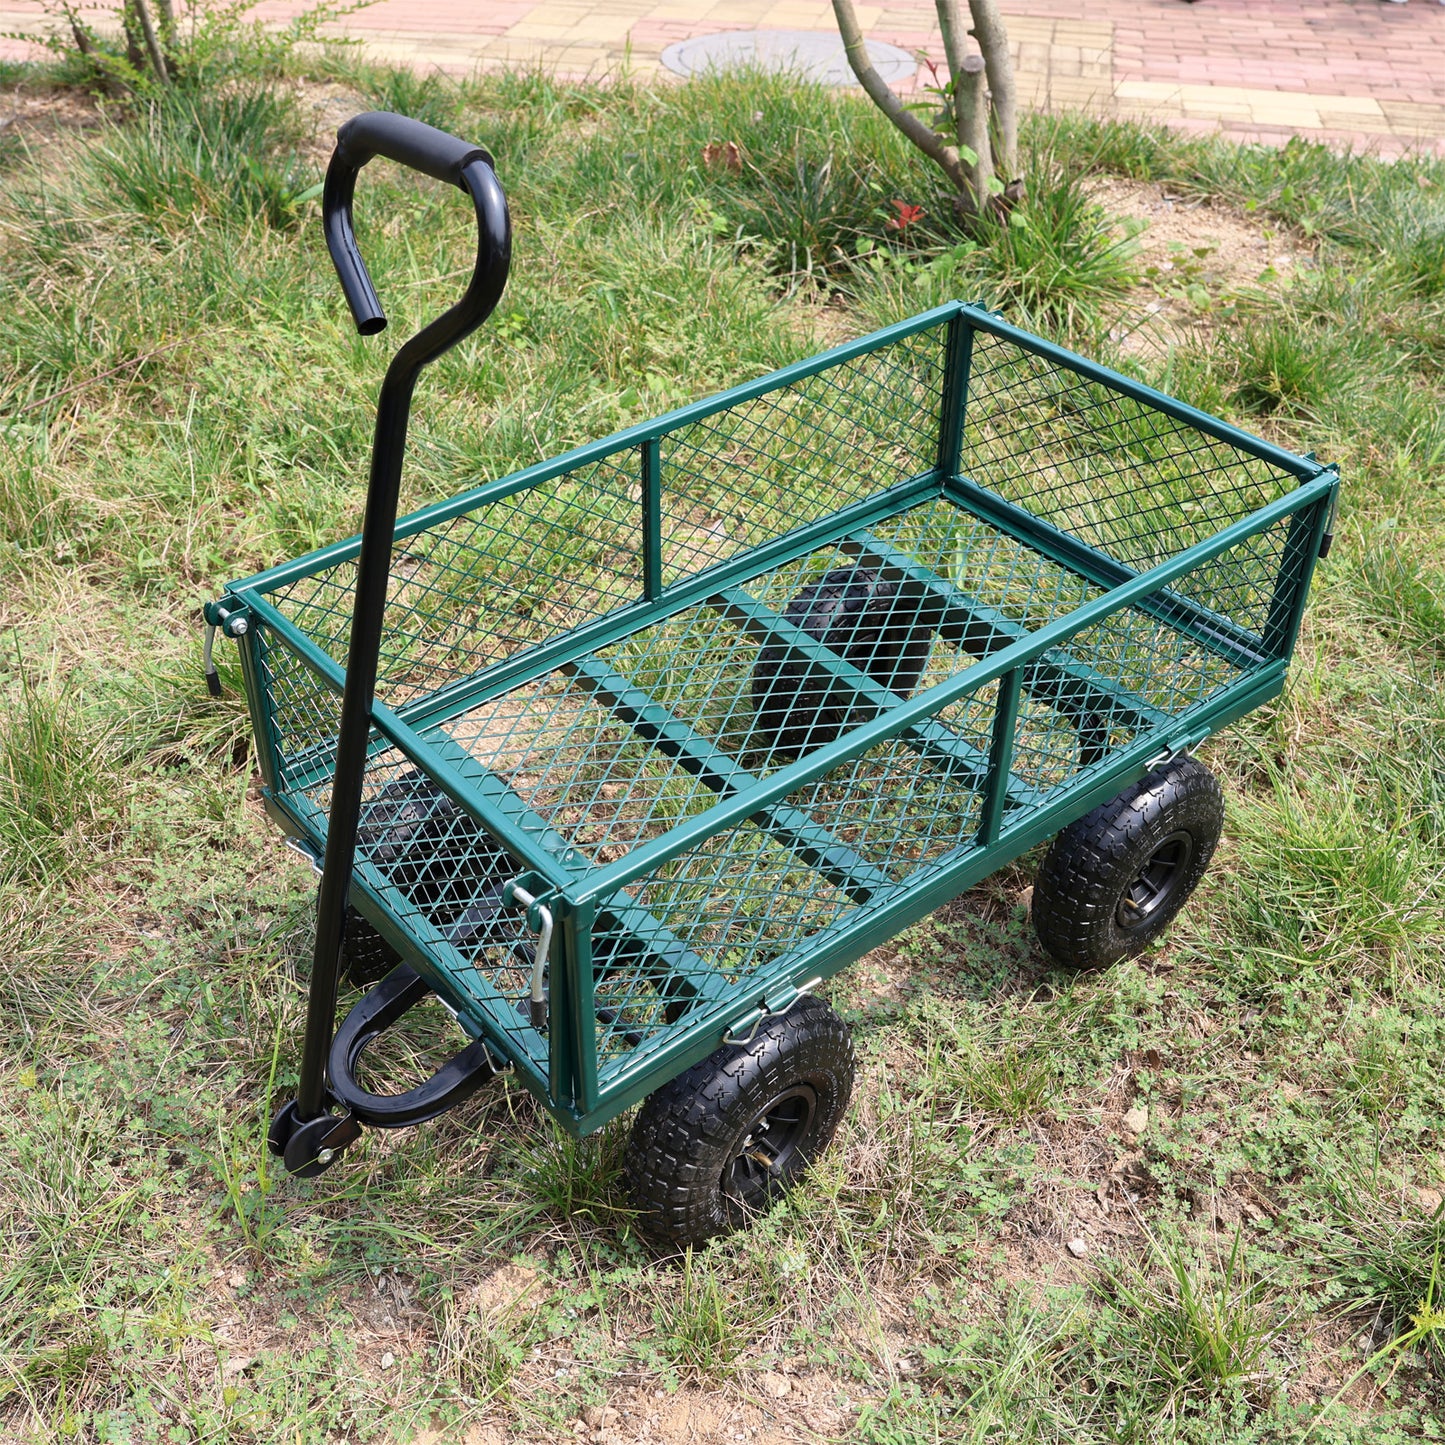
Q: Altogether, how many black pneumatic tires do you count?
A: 4